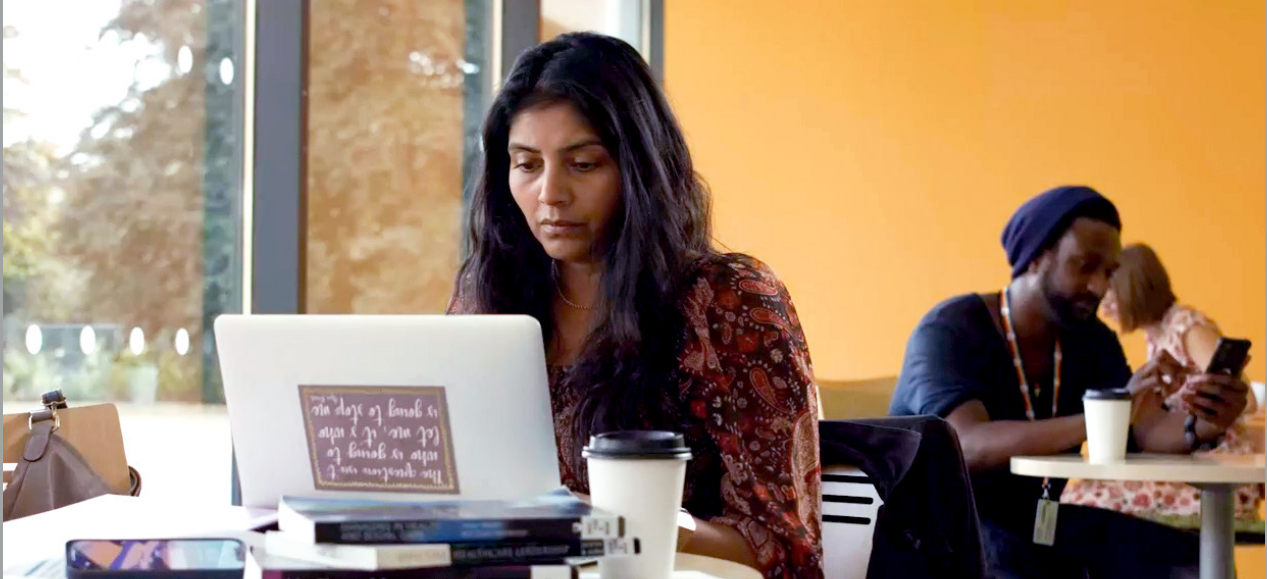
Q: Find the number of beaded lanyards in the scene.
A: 1